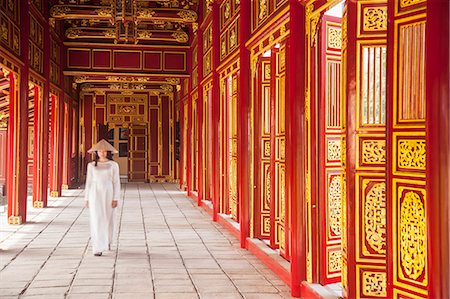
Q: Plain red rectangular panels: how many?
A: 5